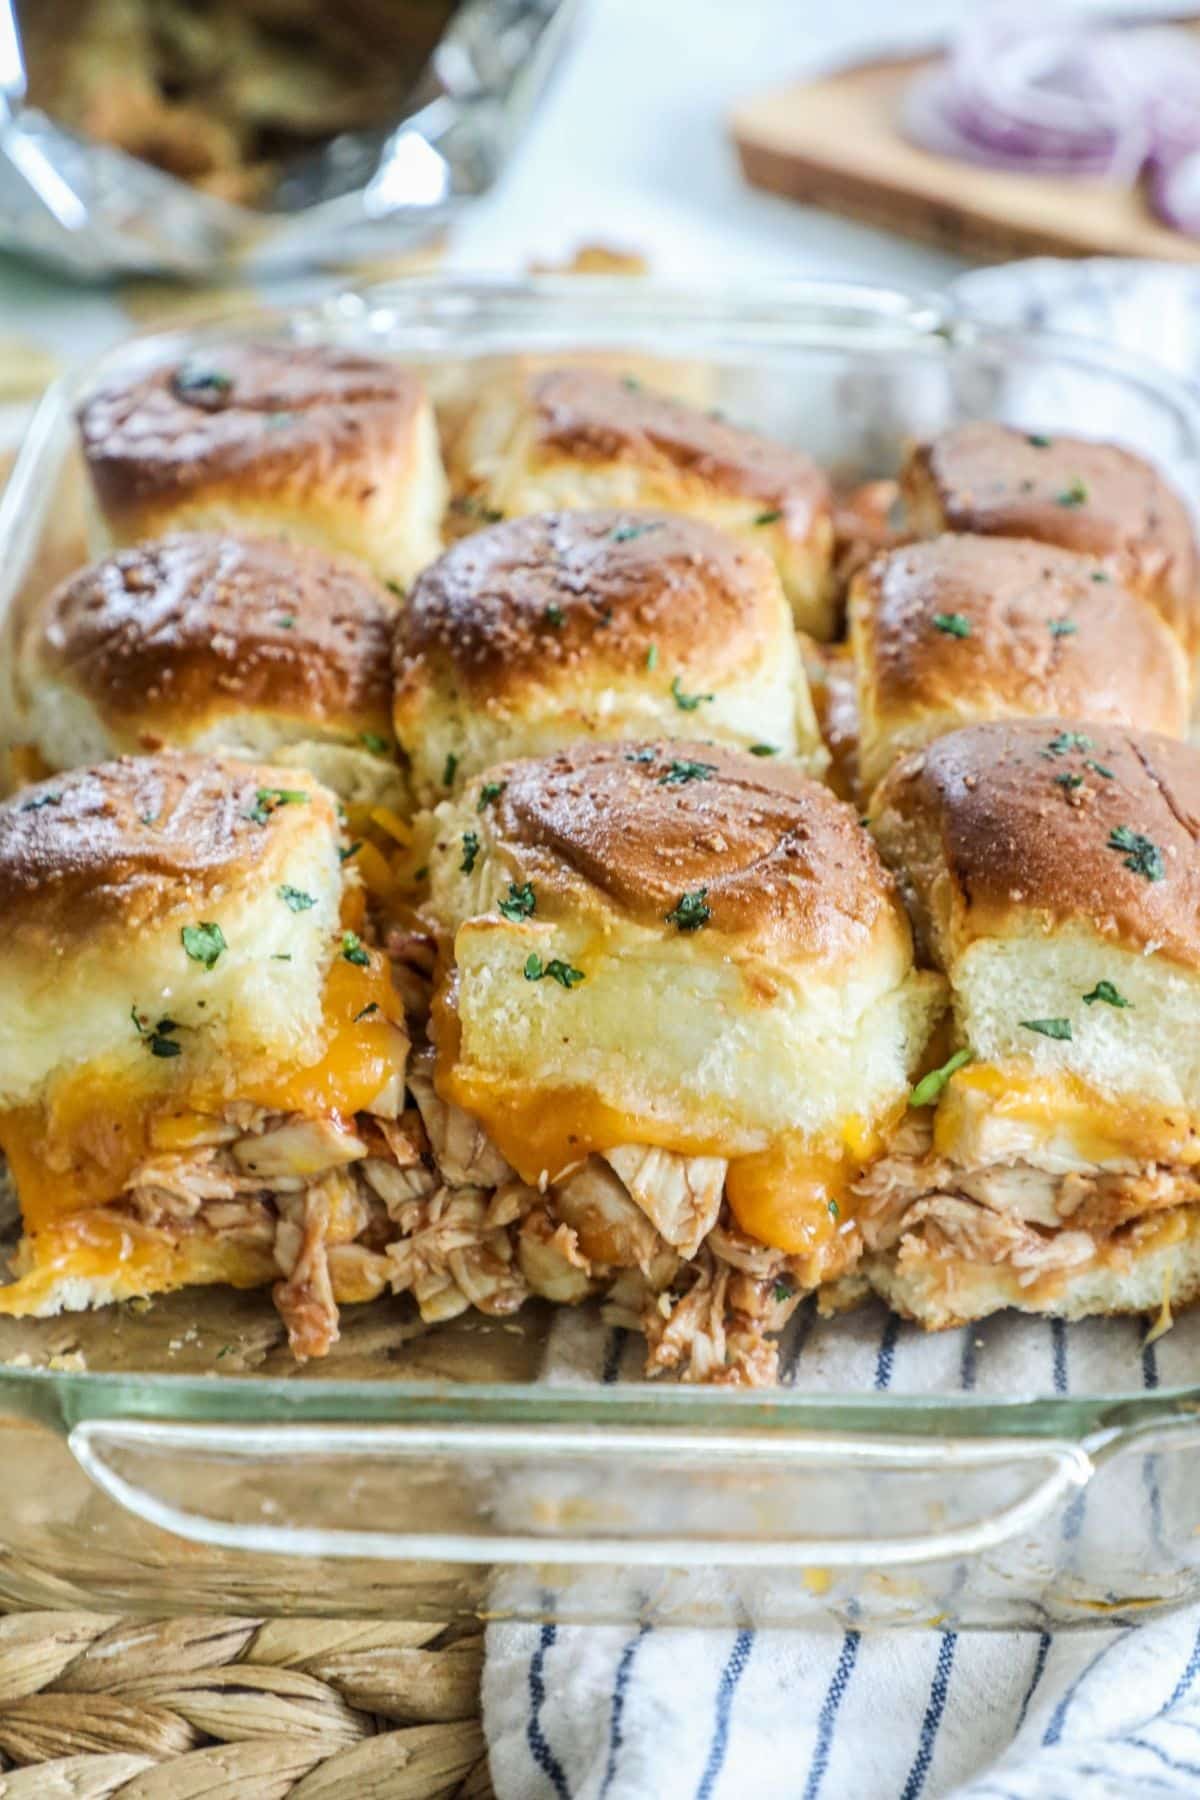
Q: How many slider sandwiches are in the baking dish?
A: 9